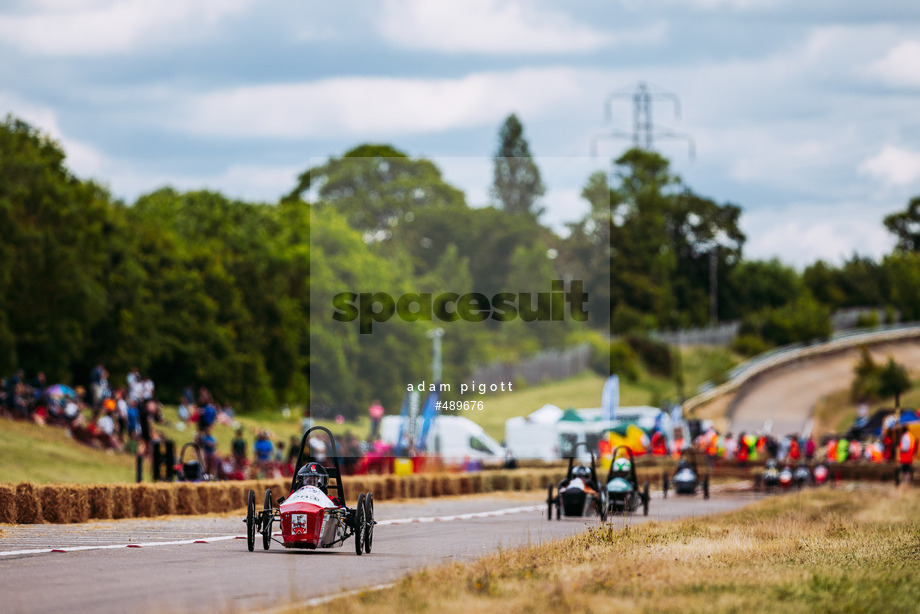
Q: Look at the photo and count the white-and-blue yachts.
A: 0